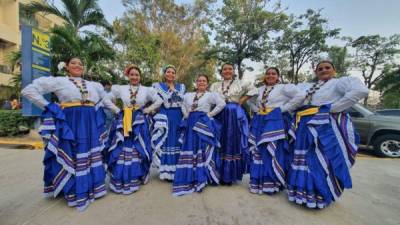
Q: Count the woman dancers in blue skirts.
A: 7